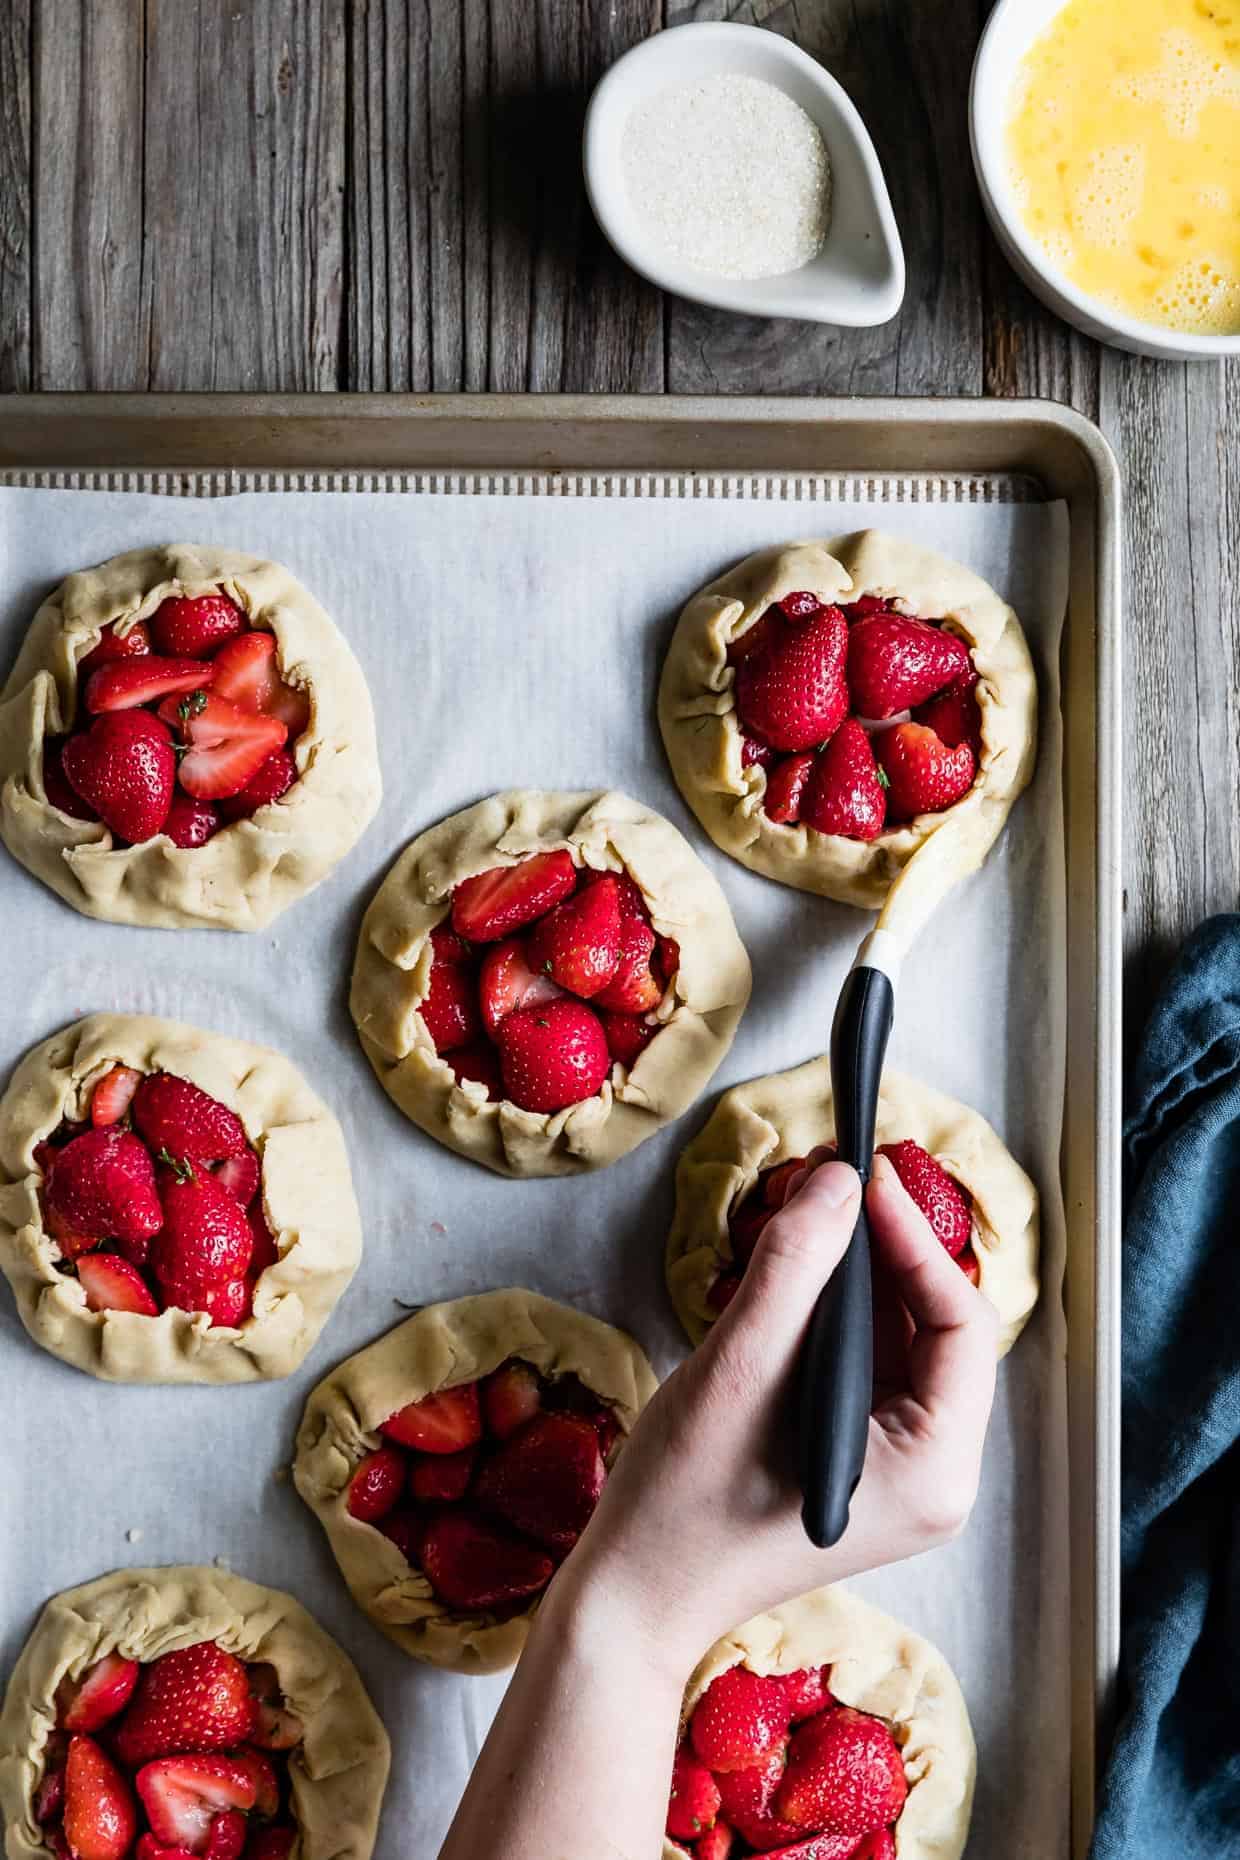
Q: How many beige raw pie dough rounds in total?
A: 8